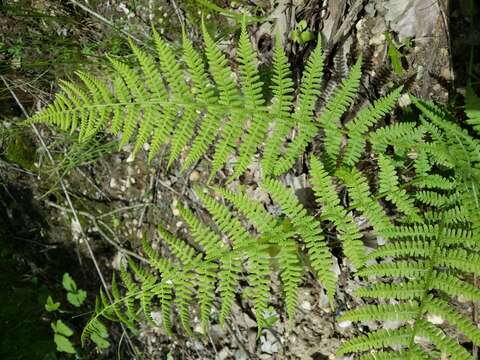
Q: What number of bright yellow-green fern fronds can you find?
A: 3